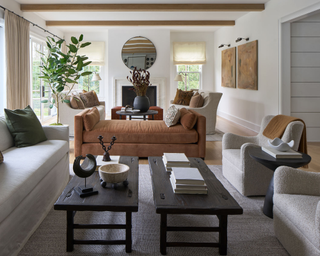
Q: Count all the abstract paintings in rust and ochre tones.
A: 2